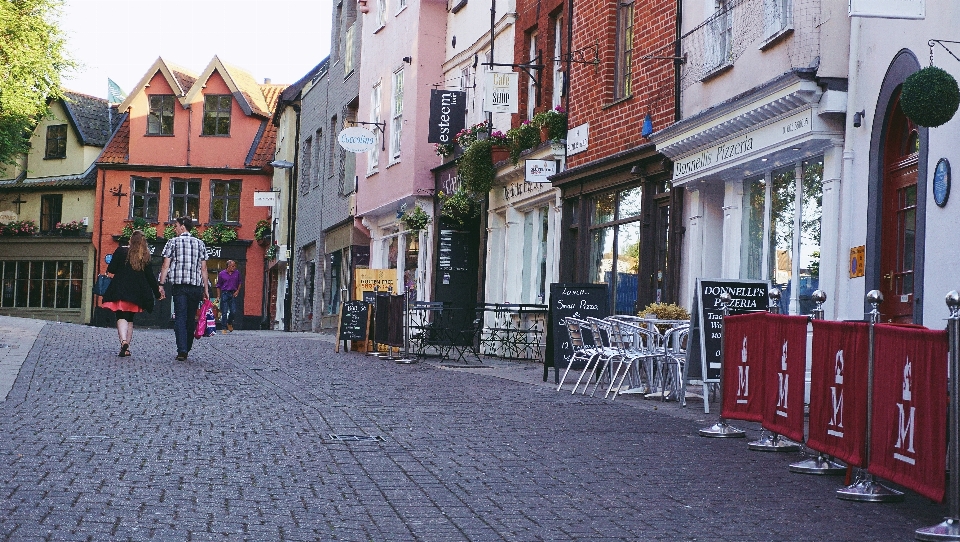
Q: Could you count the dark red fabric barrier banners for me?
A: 4